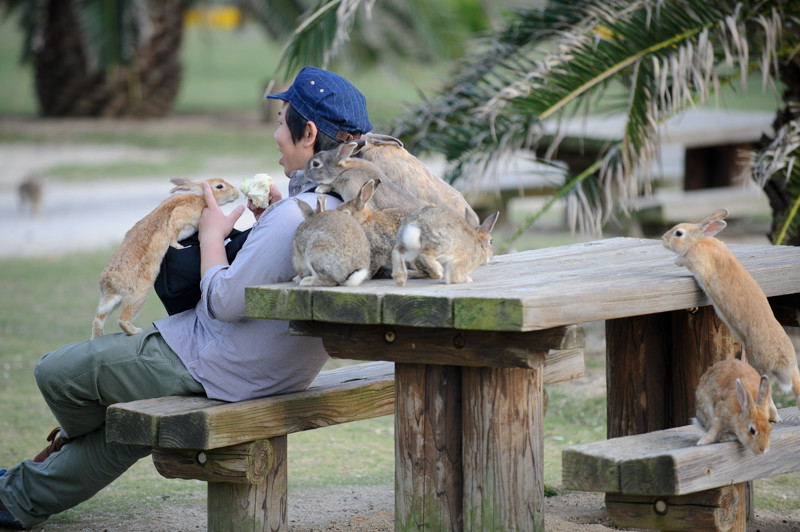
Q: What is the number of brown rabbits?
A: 3